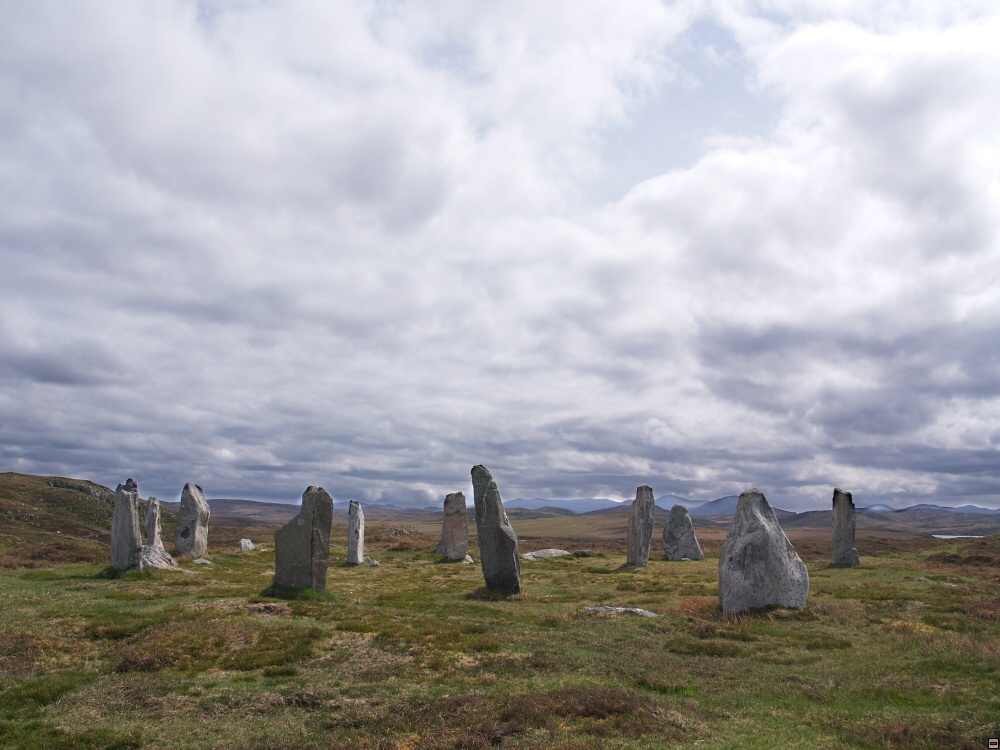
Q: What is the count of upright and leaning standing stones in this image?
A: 11